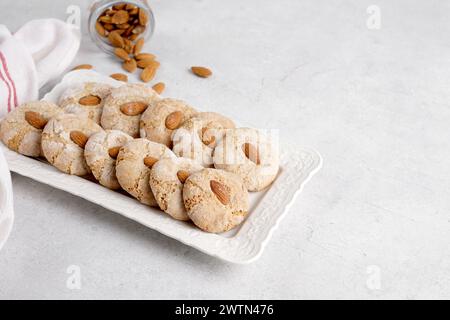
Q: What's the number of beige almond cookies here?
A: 11